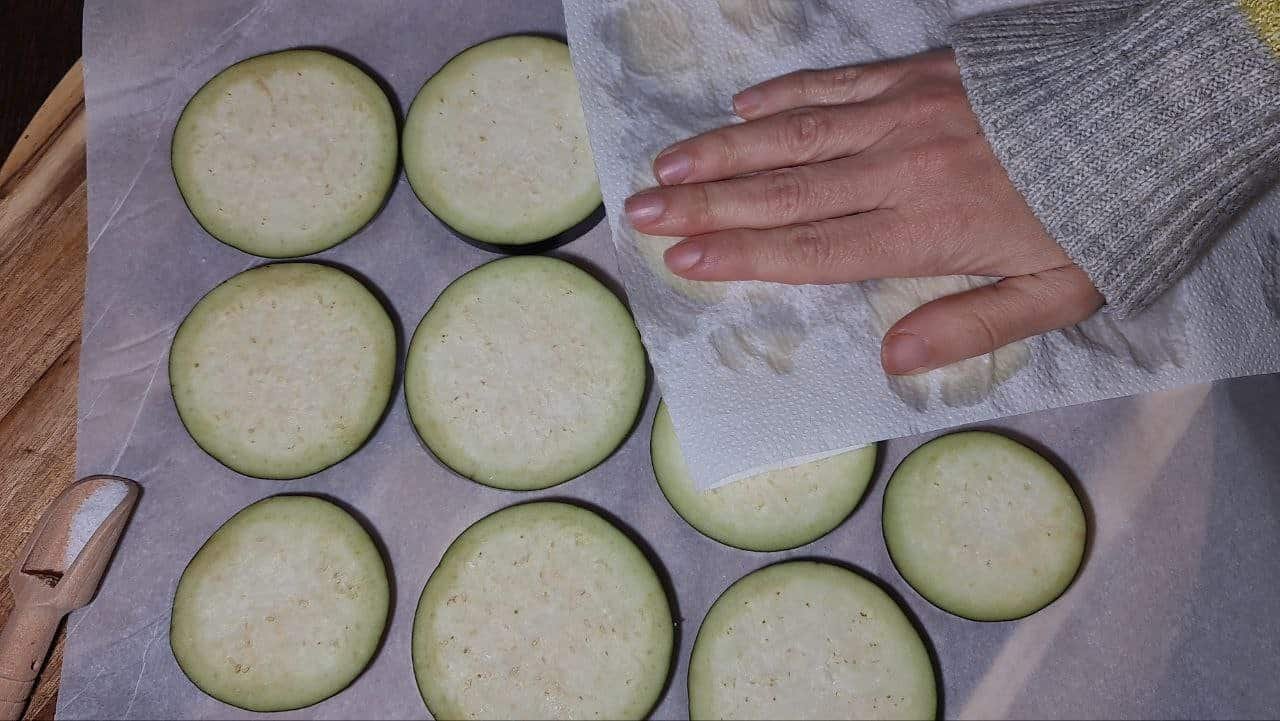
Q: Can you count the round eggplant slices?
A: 9